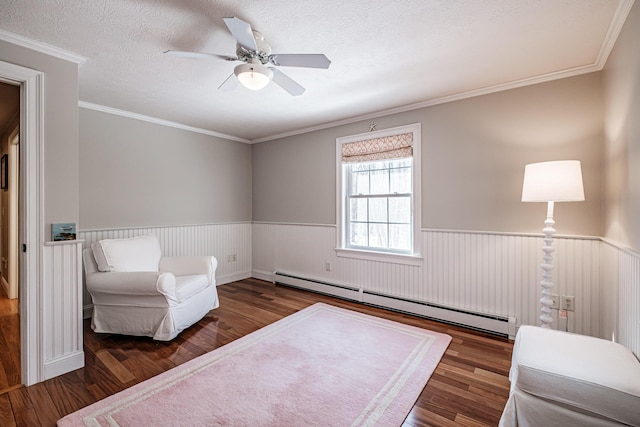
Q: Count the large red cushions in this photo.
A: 0